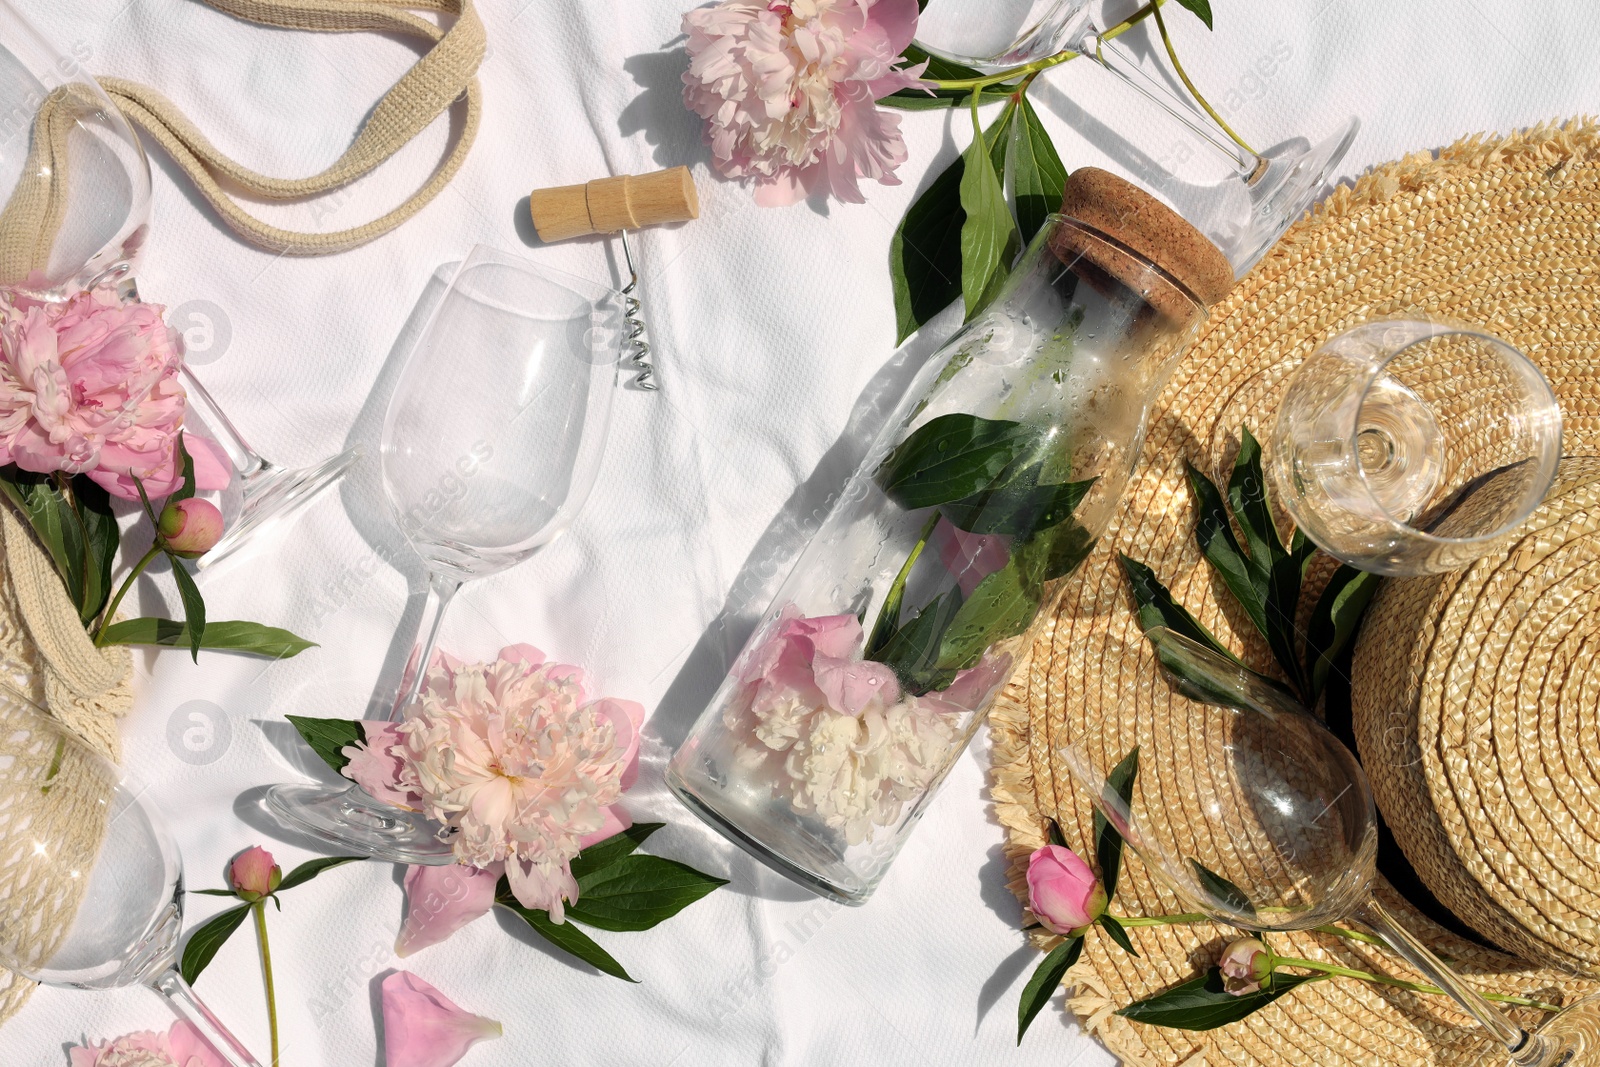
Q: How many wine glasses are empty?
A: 6